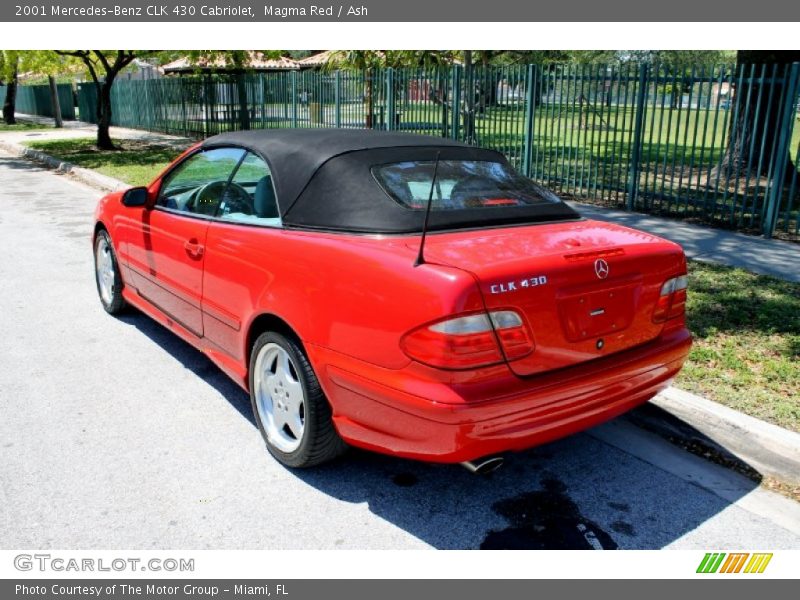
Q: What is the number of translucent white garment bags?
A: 0